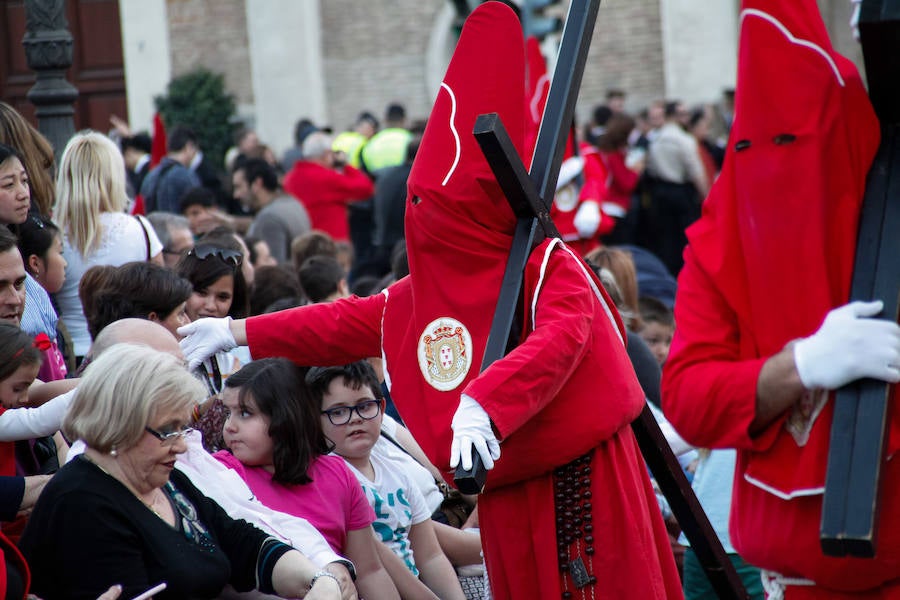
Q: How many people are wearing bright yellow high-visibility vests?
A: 2